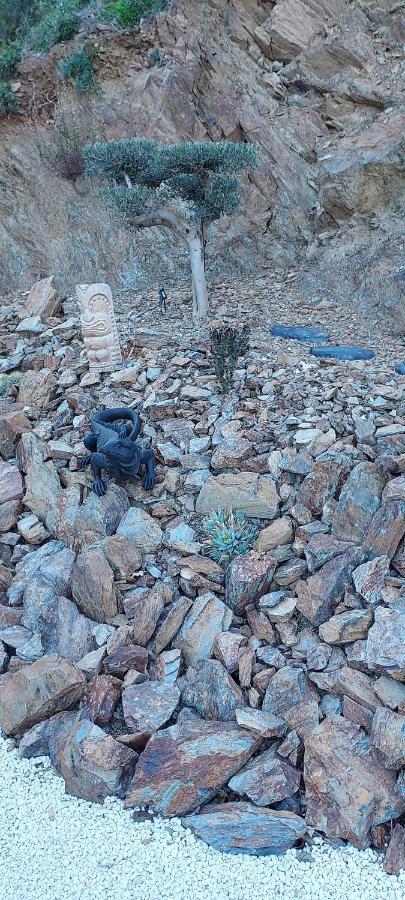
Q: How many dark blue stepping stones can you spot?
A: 3